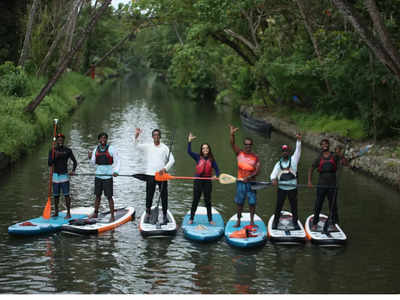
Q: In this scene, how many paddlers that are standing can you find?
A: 7